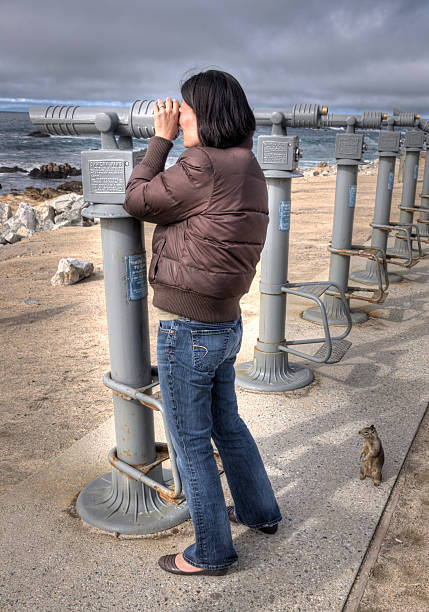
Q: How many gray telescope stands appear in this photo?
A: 6